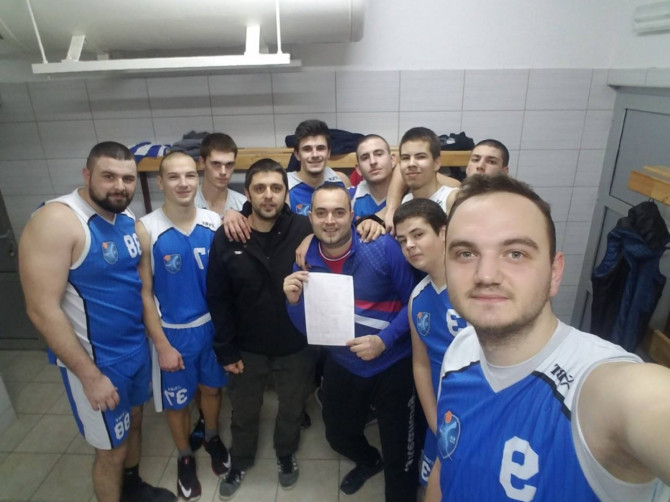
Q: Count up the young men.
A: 11